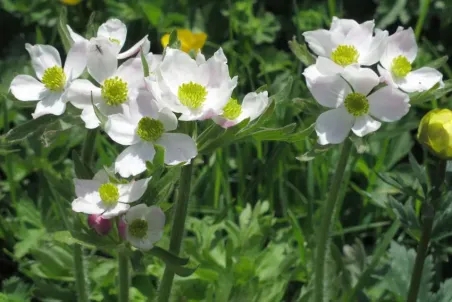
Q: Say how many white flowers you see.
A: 11